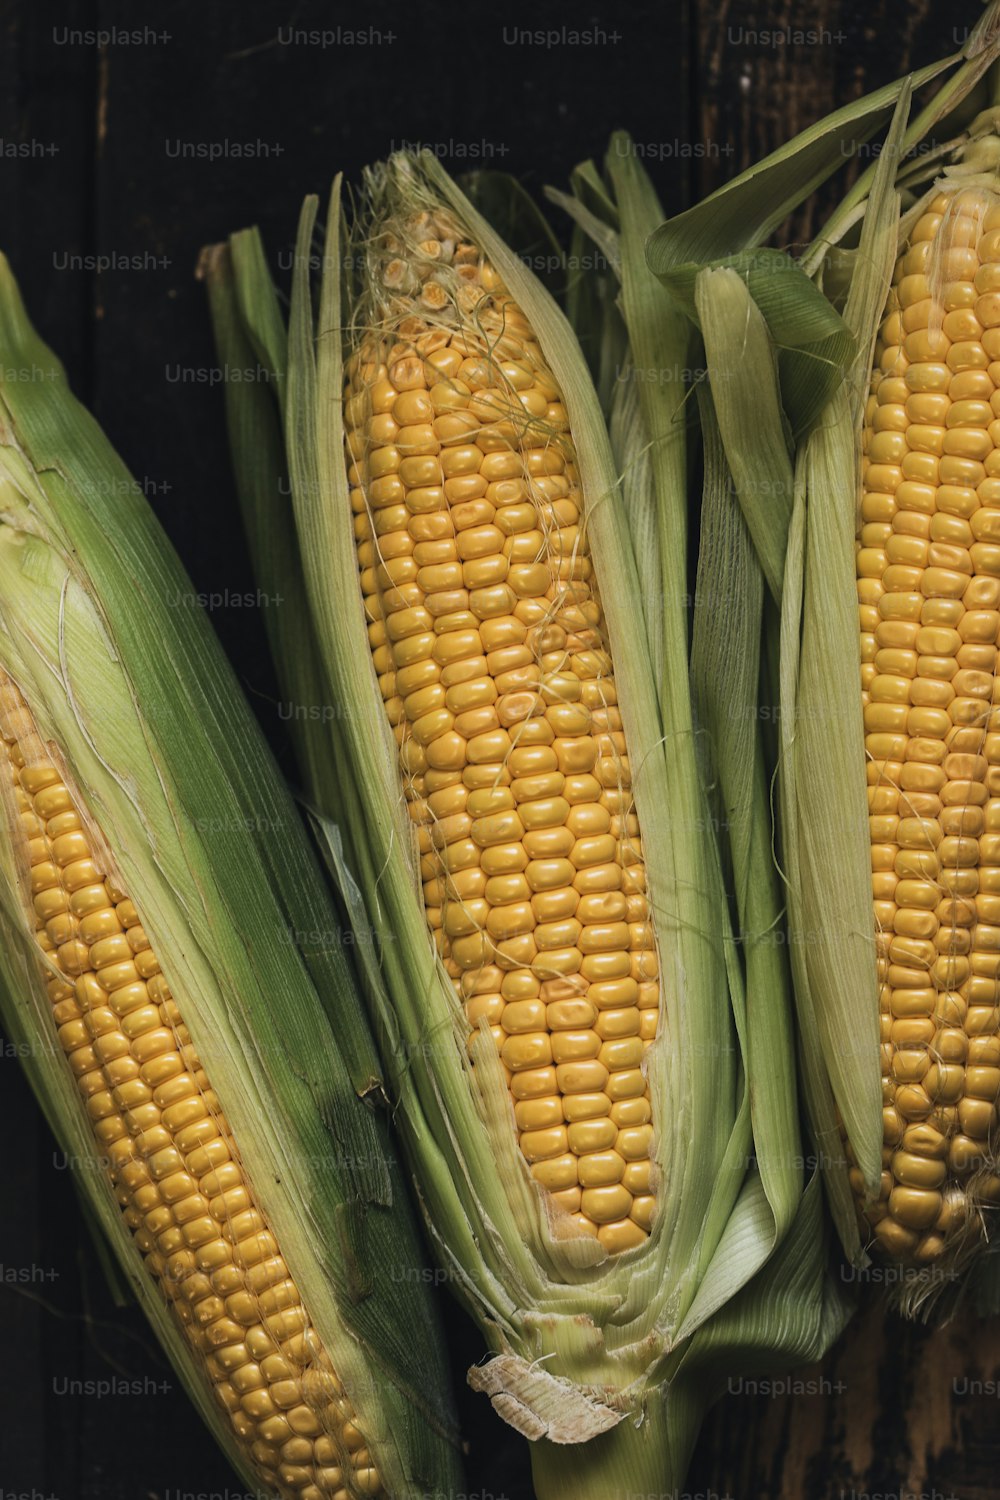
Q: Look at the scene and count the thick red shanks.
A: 0